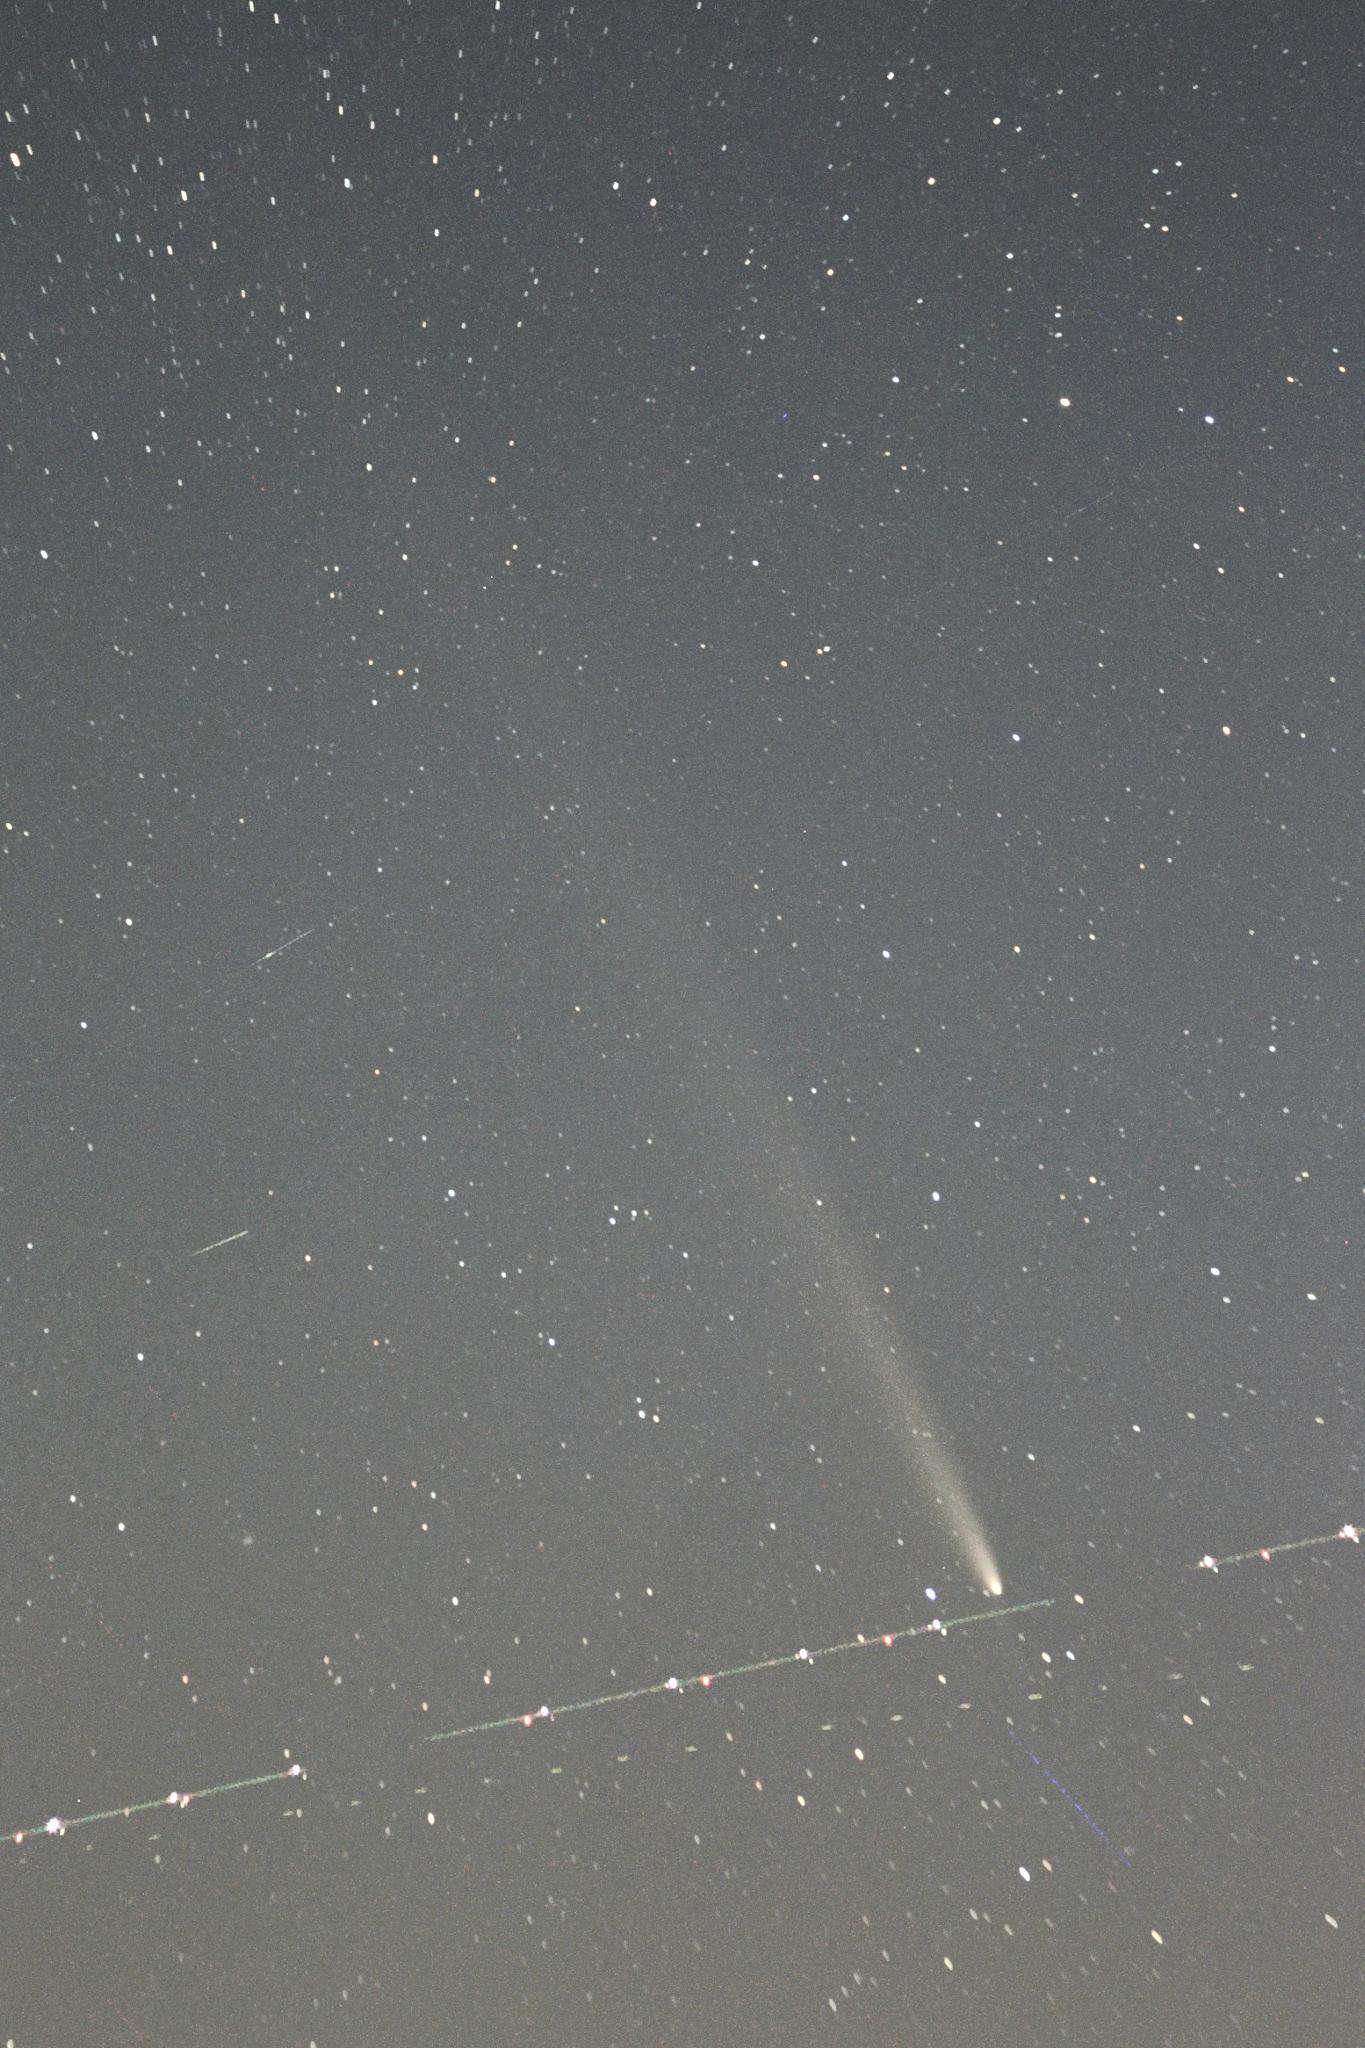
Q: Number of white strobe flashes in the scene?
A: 9